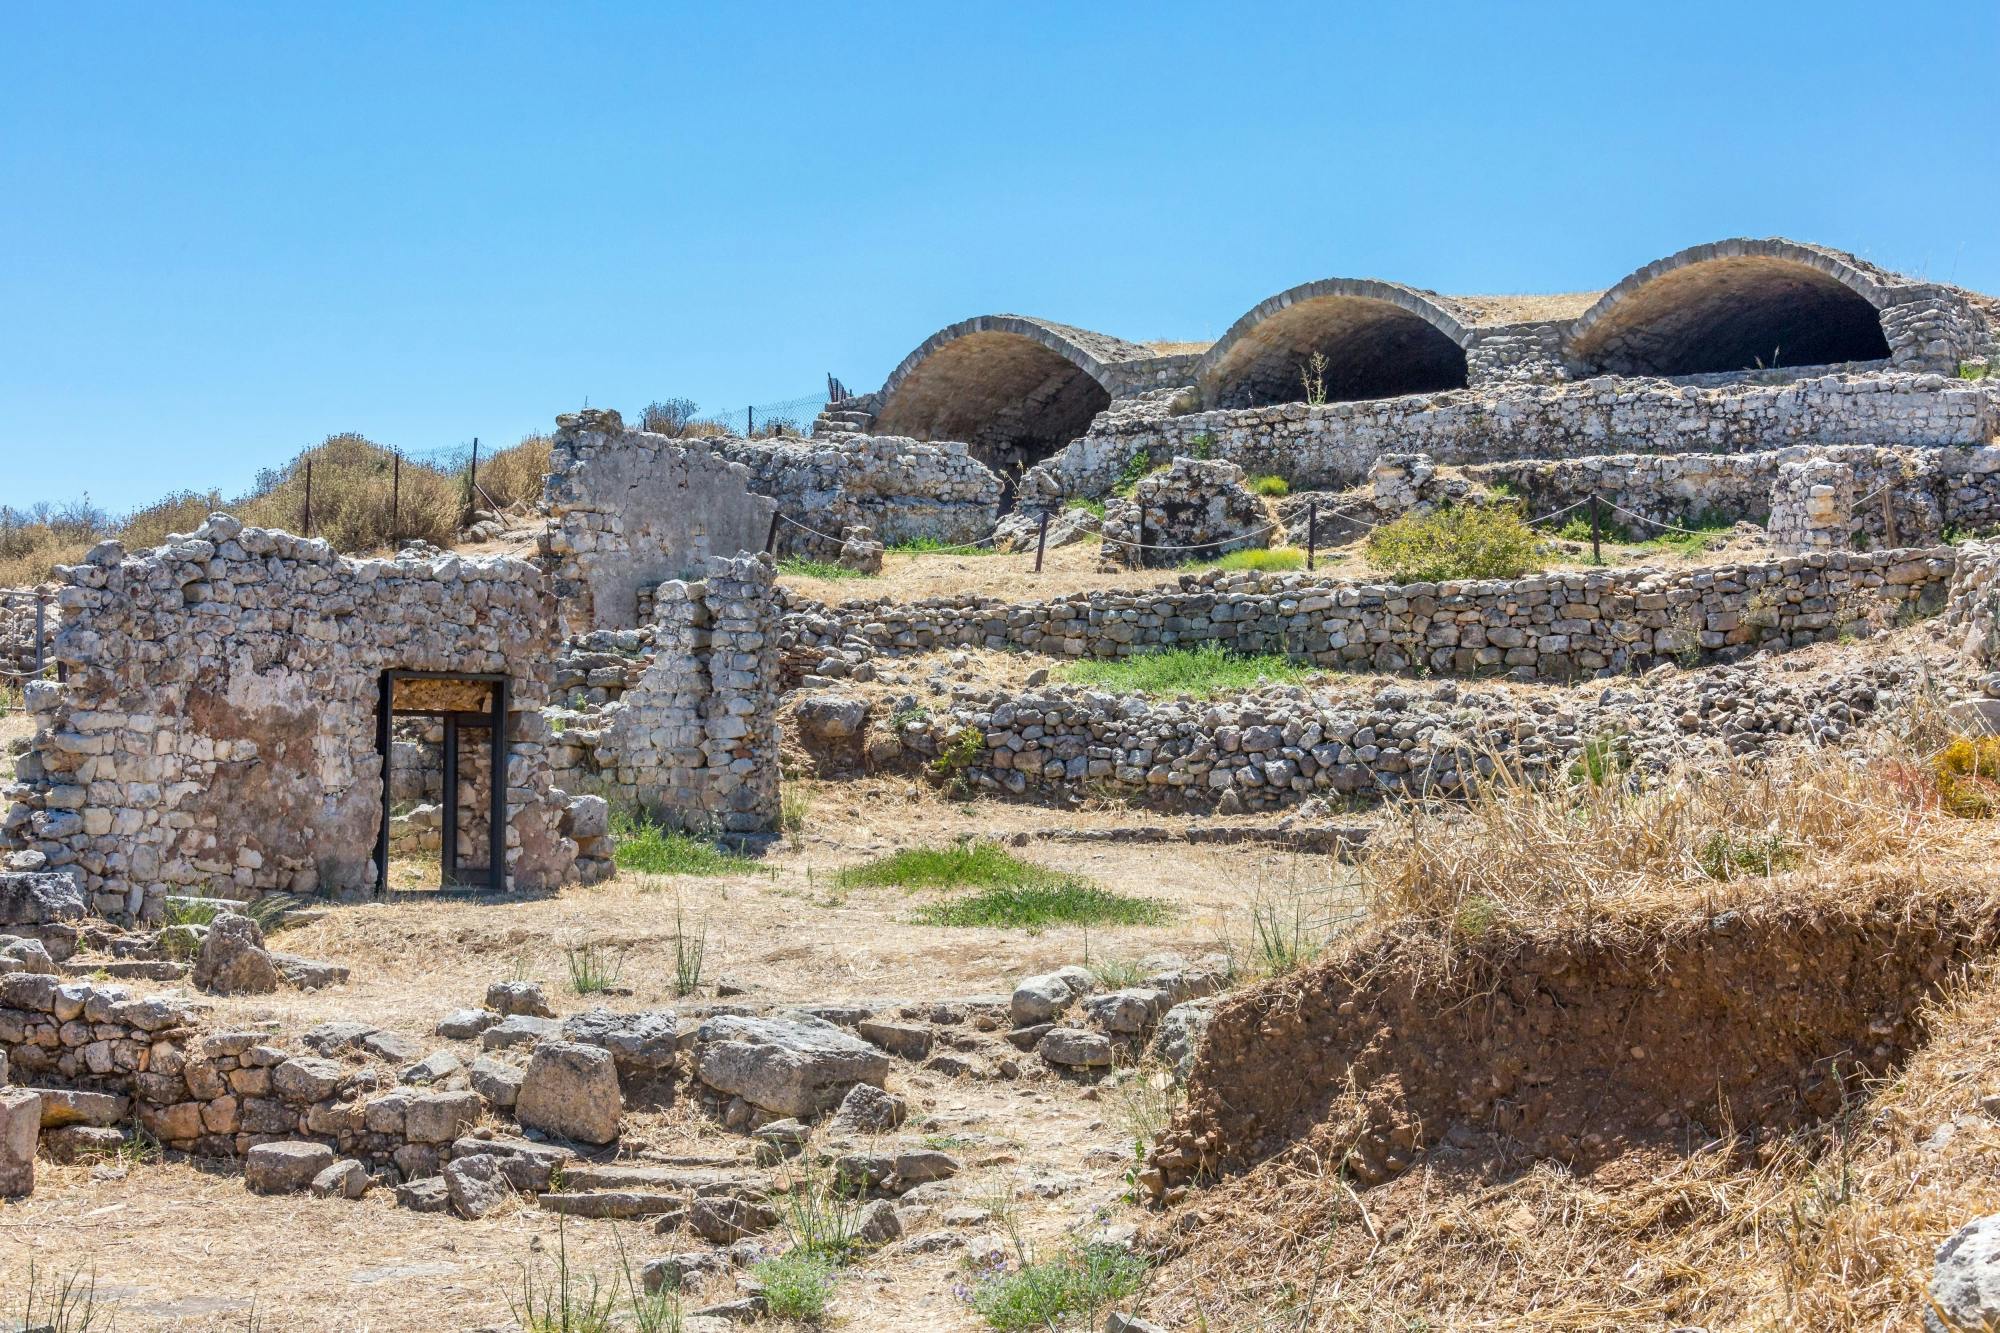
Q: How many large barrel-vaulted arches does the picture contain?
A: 3